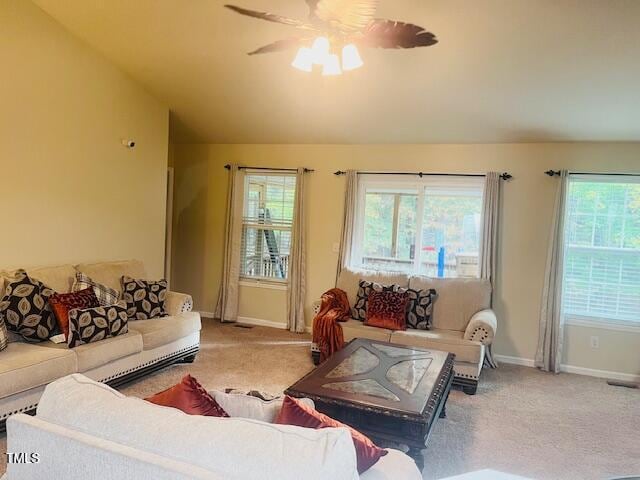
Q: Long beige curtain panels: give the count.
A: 5